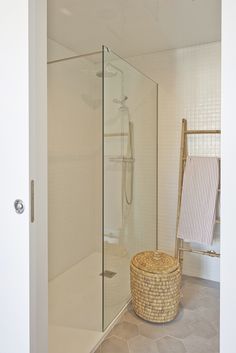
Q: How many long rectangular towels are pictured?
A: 1